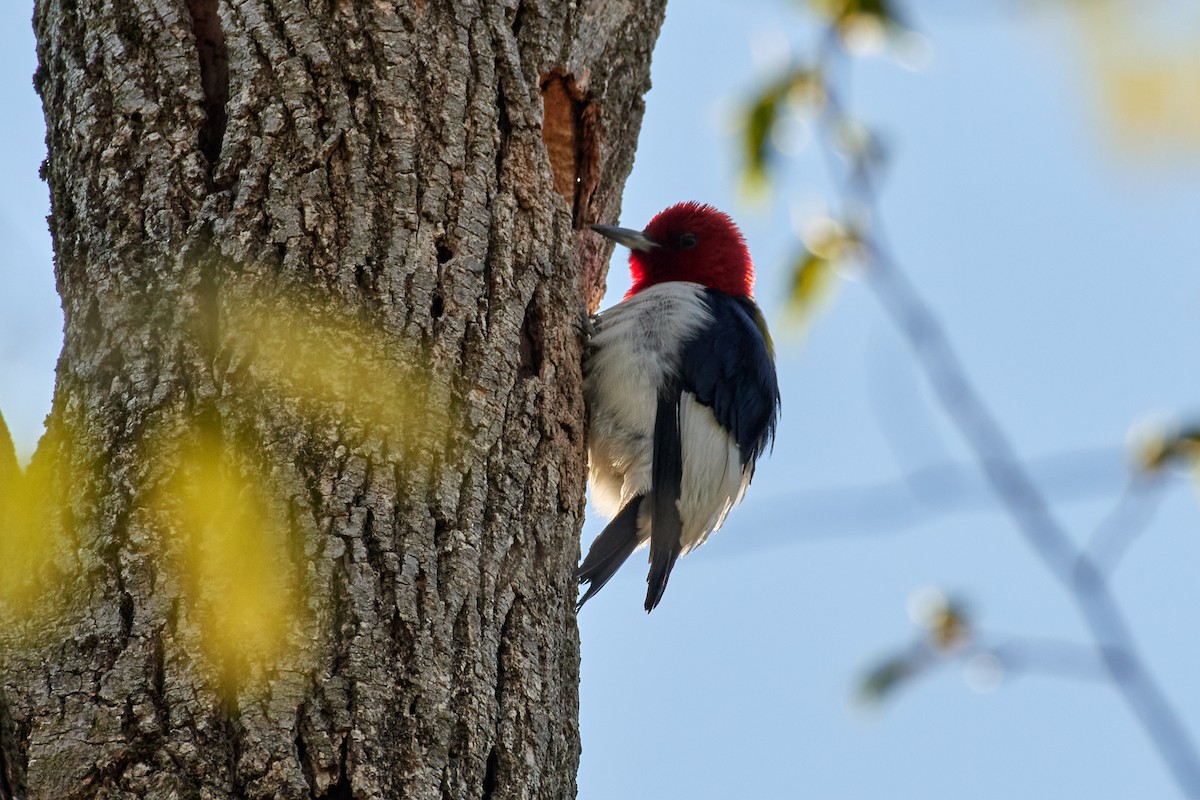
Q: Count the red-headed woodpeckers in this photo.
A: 1